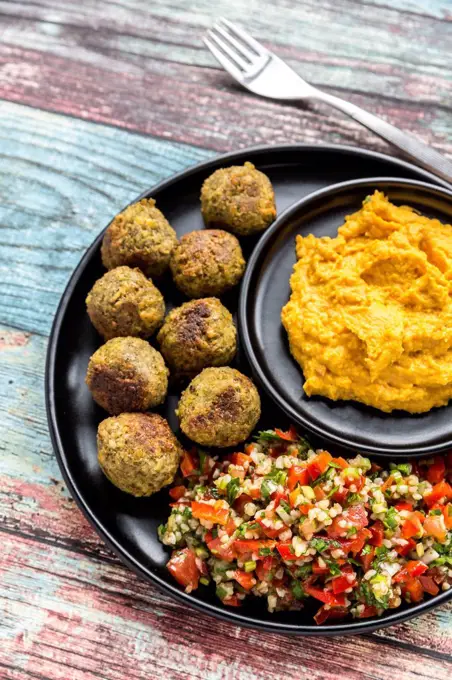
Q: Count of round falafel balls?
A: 8